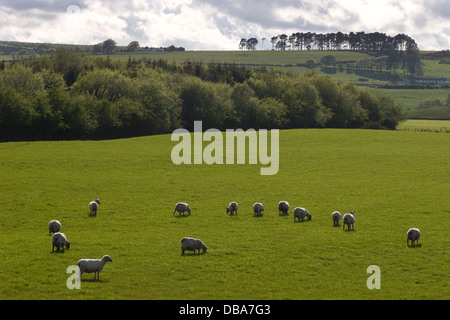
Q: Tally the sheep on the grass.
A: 13